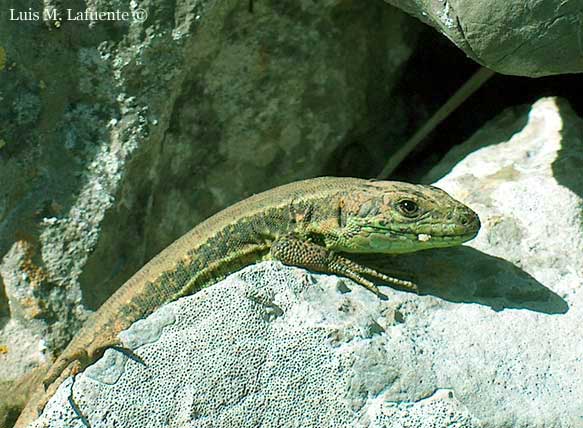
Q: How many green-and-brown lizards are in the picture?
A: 1